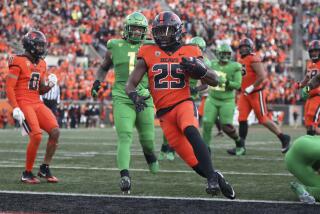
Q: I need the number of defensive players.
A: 4